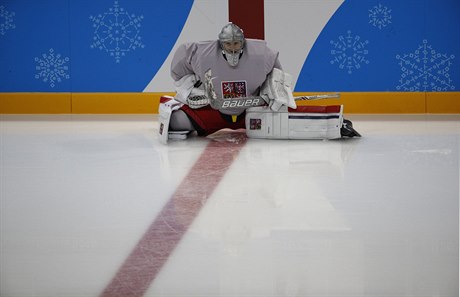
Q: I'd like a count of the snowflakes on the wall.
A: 6